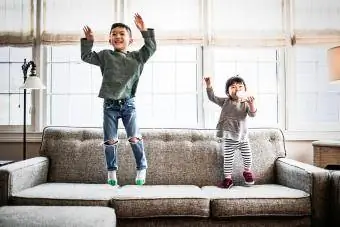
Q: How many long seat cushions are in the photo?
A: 3